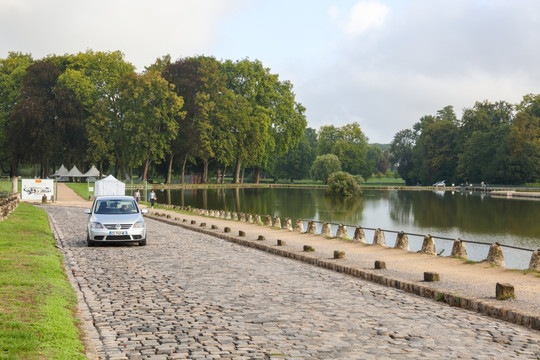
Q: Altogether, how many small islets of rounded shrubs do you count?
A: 1